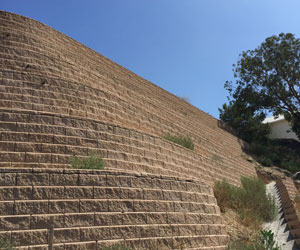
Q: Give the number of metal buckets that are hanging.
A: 0